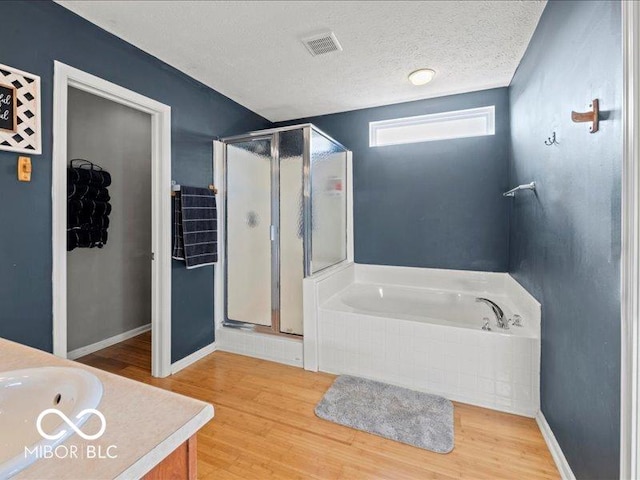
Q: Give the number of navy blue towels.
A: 1